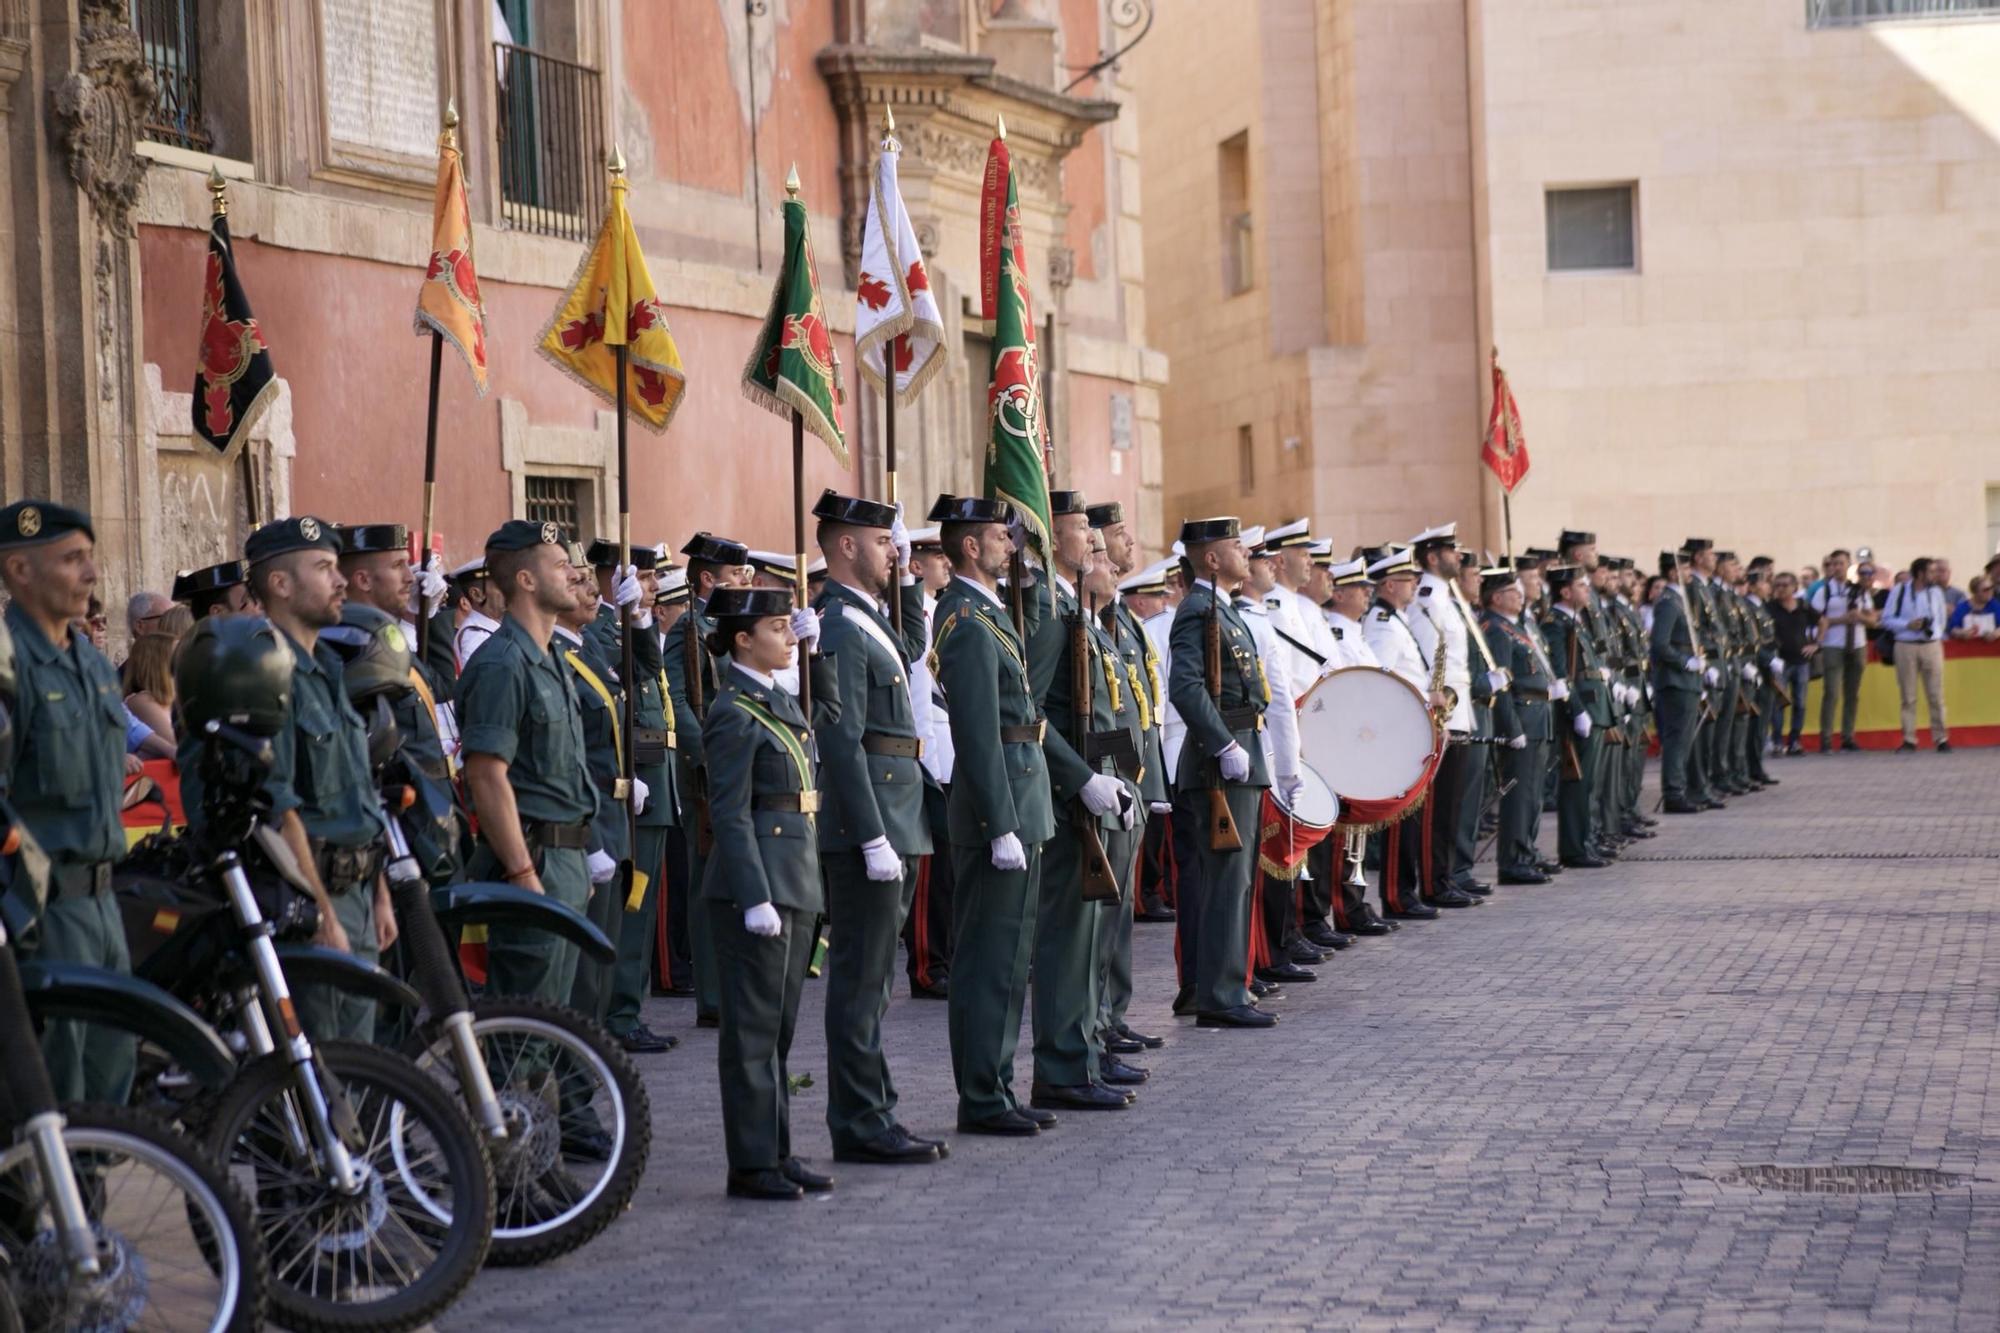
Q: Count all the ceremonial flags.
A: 7